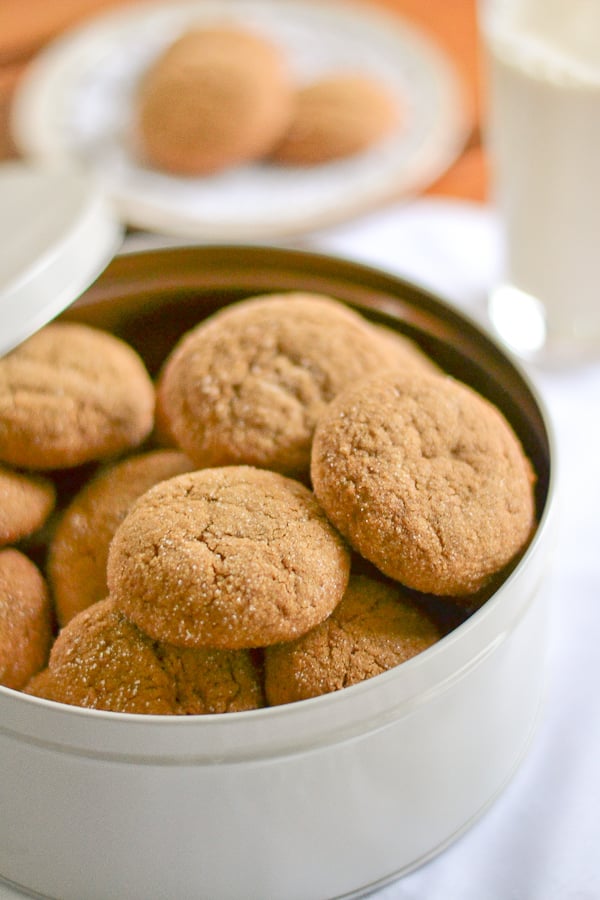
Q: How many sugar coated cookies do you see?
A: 12